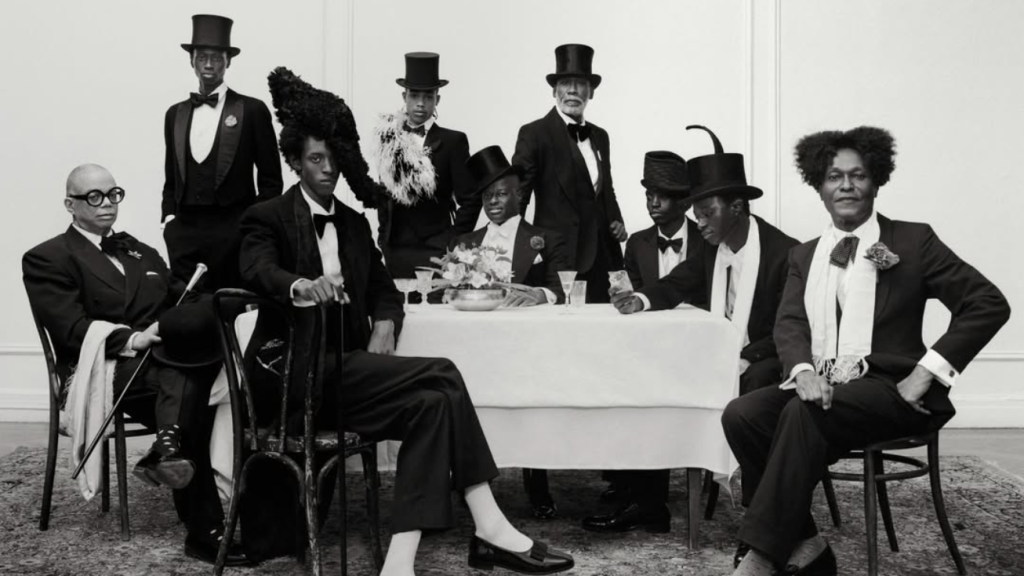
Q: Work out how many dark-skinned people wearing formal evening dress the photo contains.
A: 9